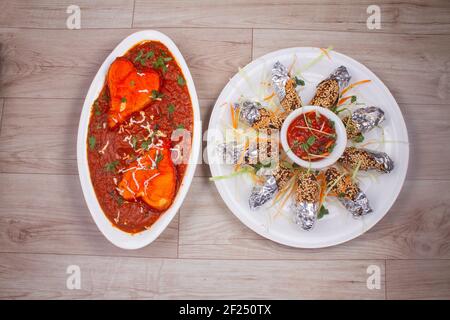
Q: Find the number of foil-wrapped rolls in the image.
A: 9